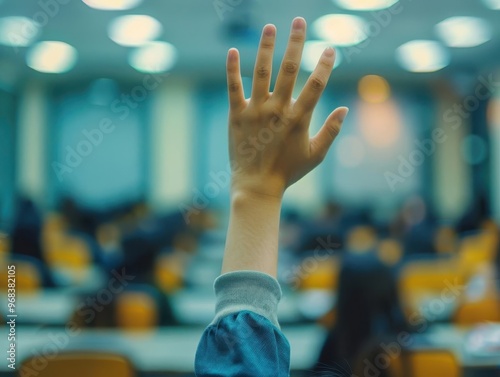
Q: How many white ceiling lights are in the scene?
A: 11